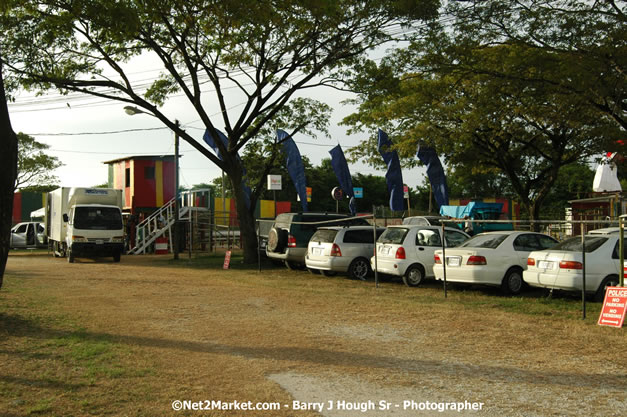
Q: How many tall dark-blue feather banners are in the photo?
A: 5